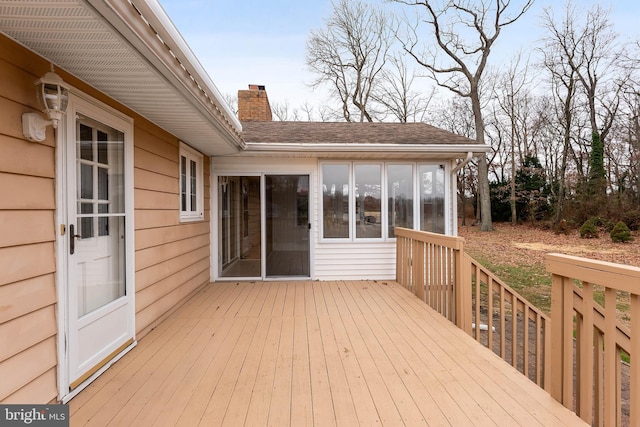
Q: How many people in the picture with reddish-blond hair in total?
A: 0